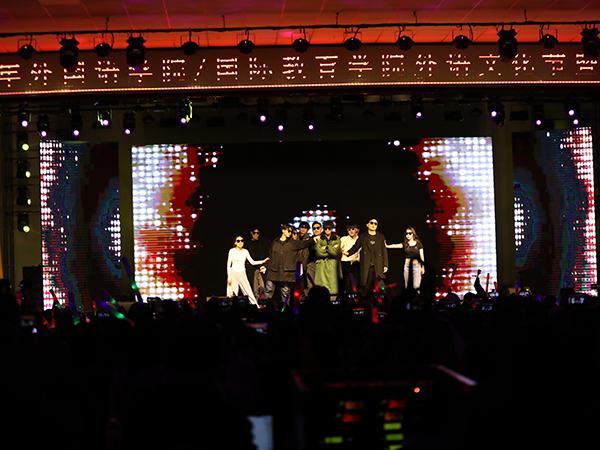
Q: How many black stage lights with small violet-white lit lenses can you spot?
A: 14